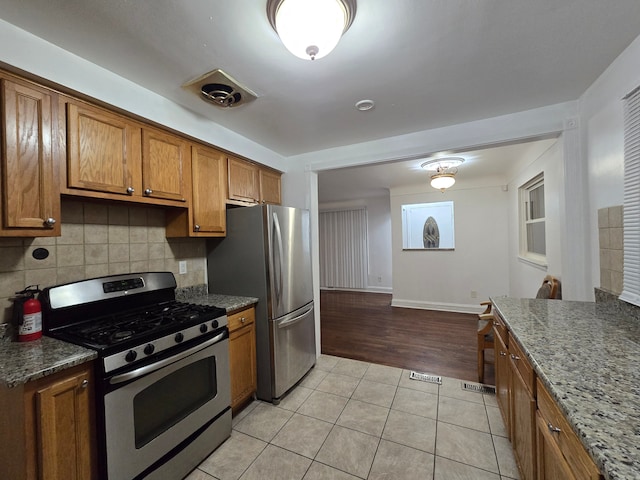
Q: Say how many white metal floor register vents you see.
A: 2